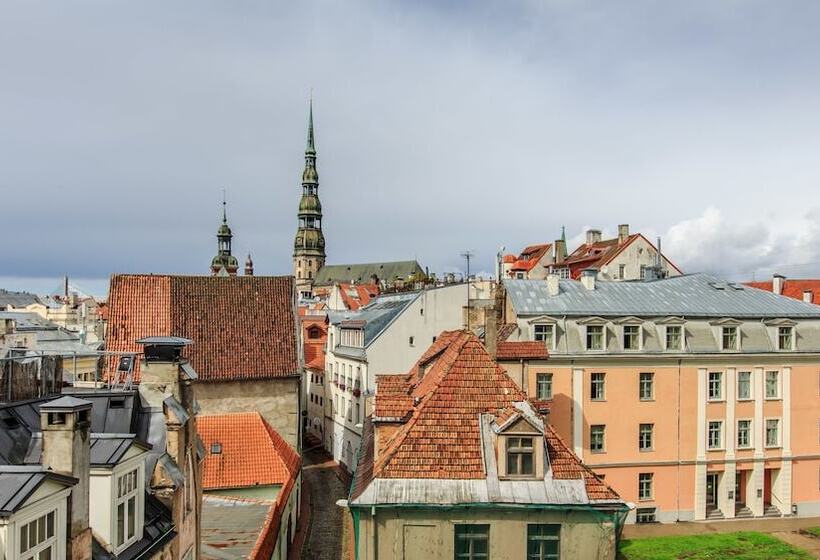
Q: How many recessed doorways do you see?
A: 3